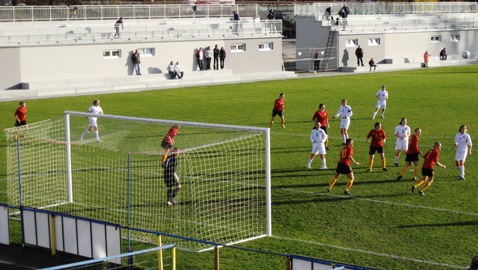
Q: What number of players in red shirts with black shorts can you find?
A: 8